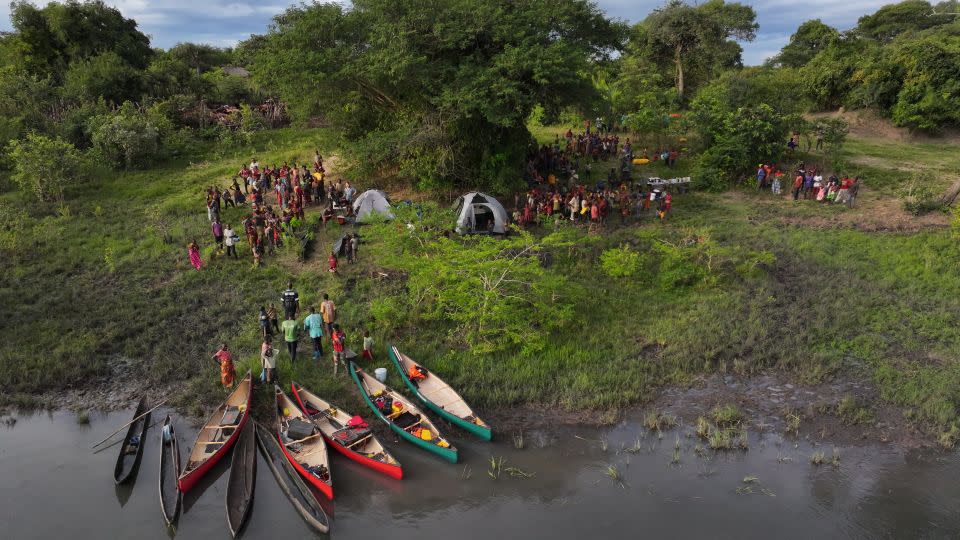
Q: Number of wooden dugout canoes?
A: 4